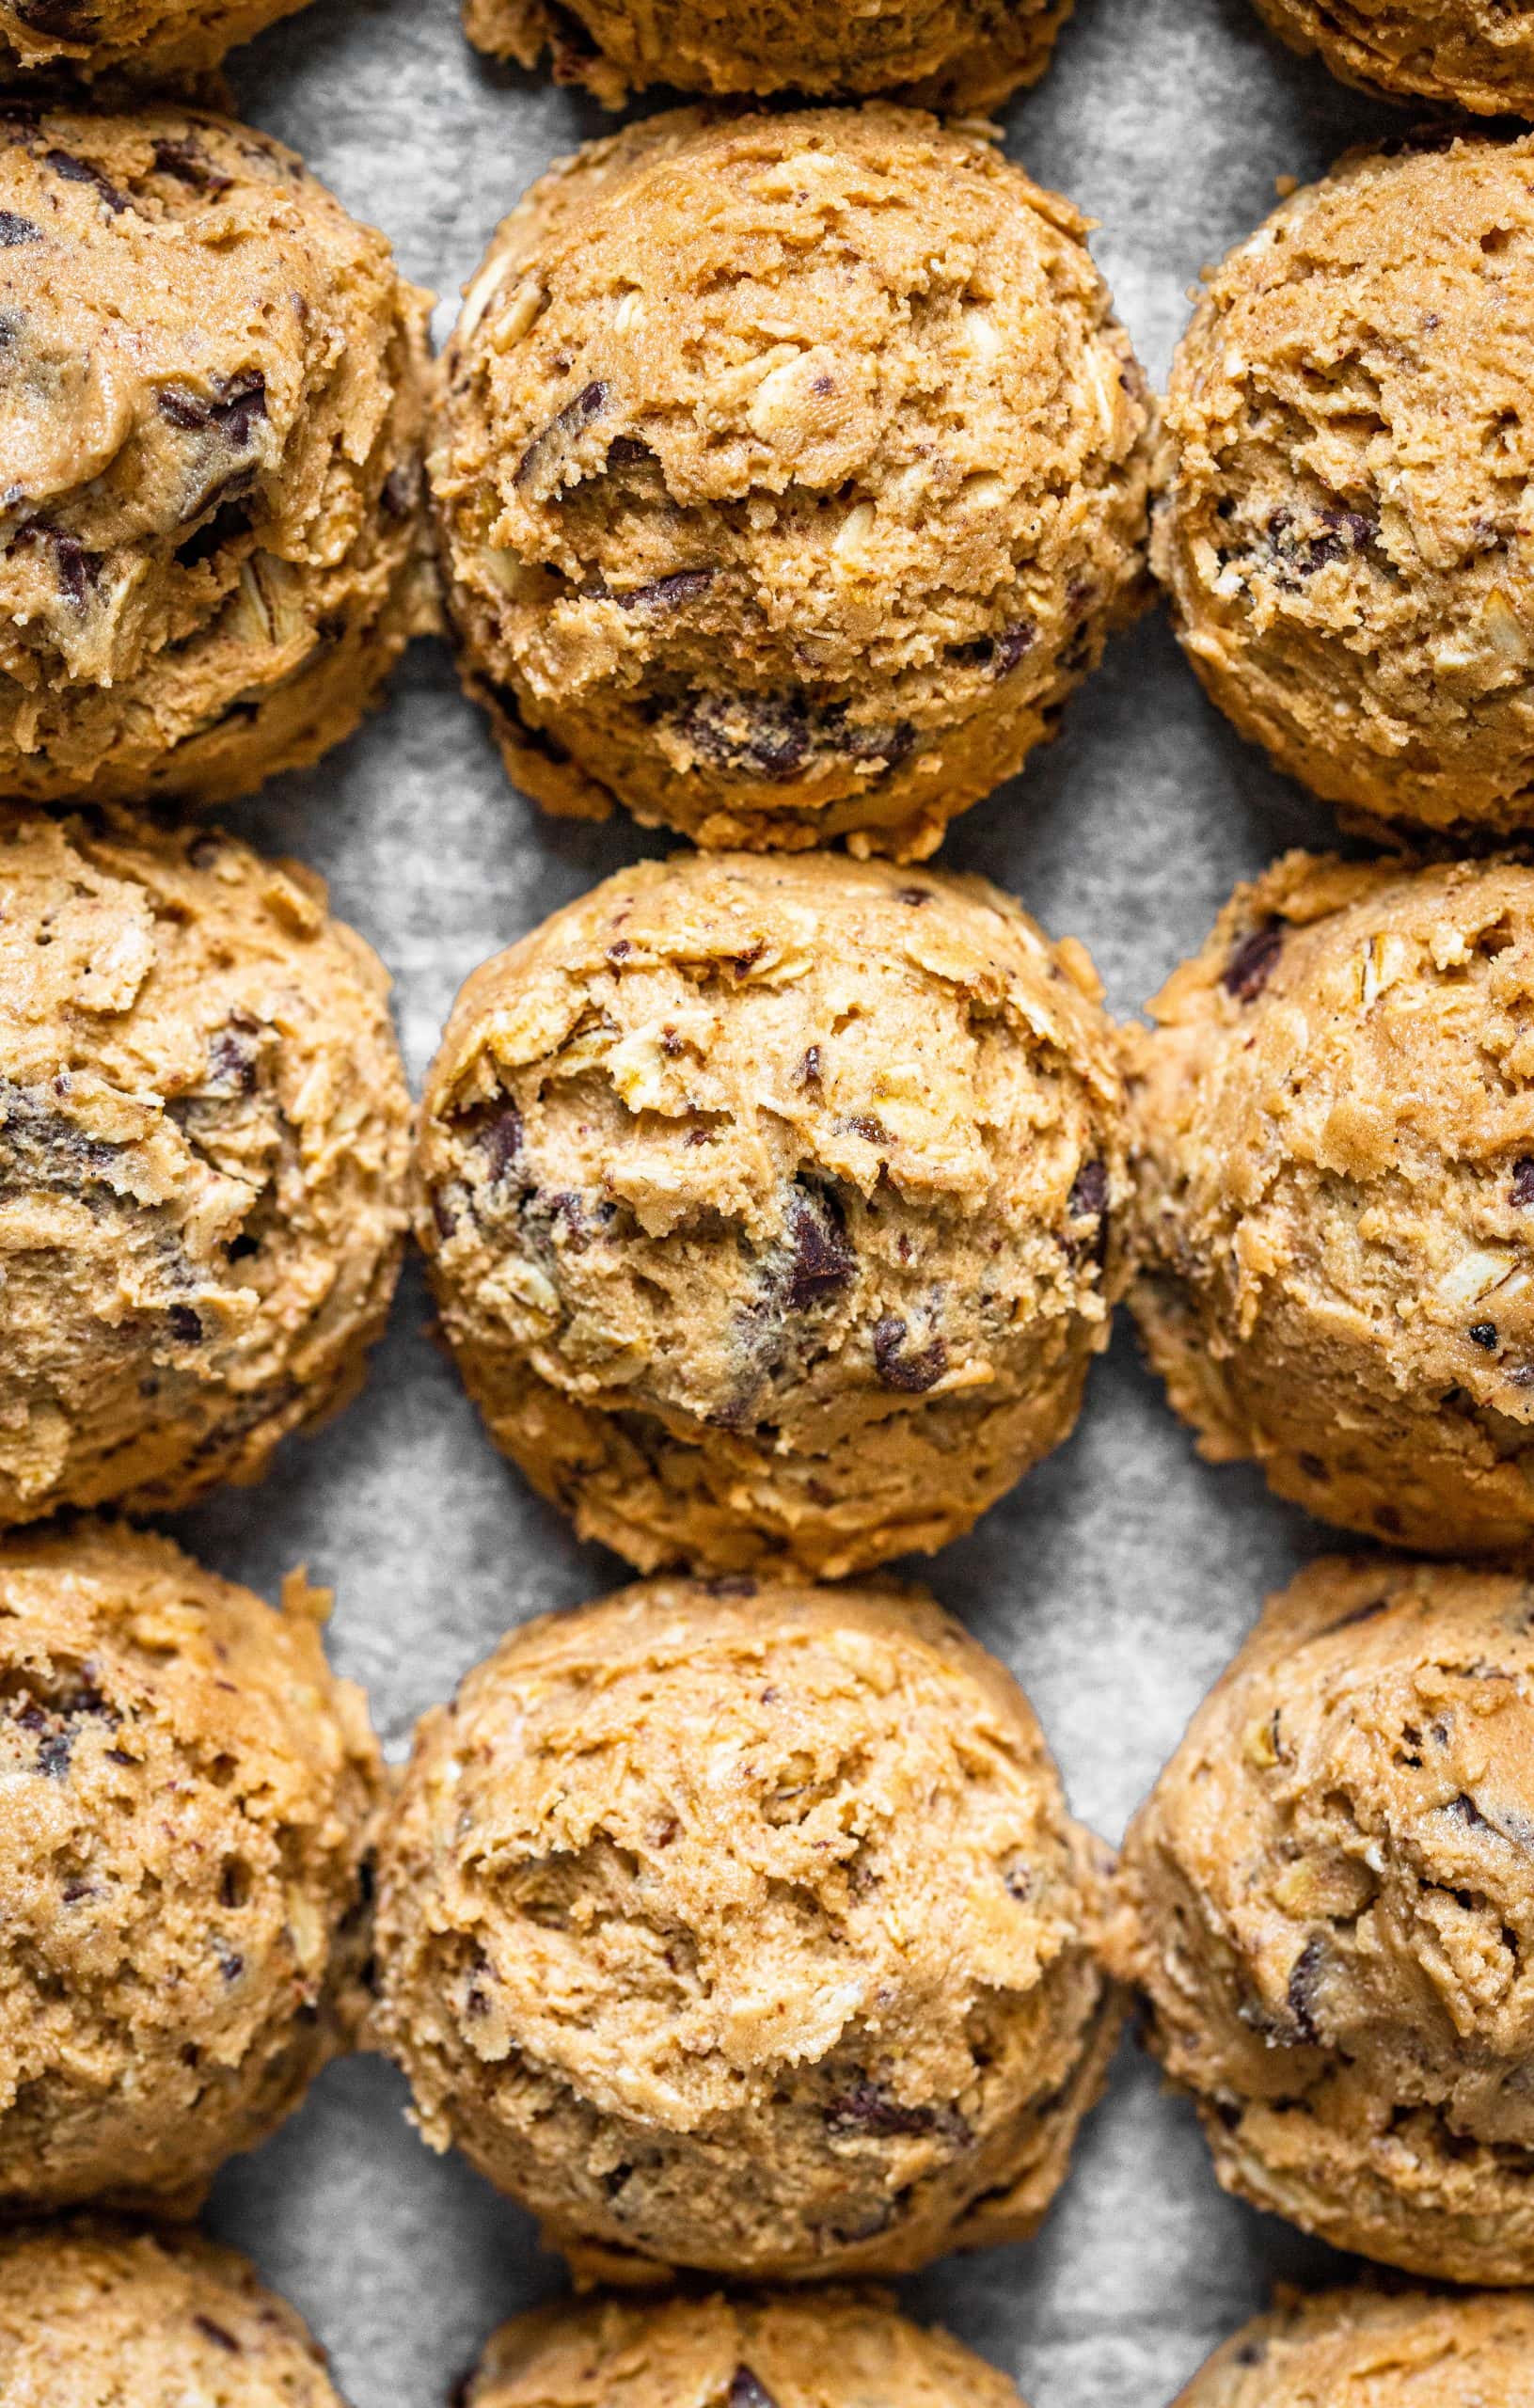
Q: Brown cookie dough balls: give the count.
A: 15